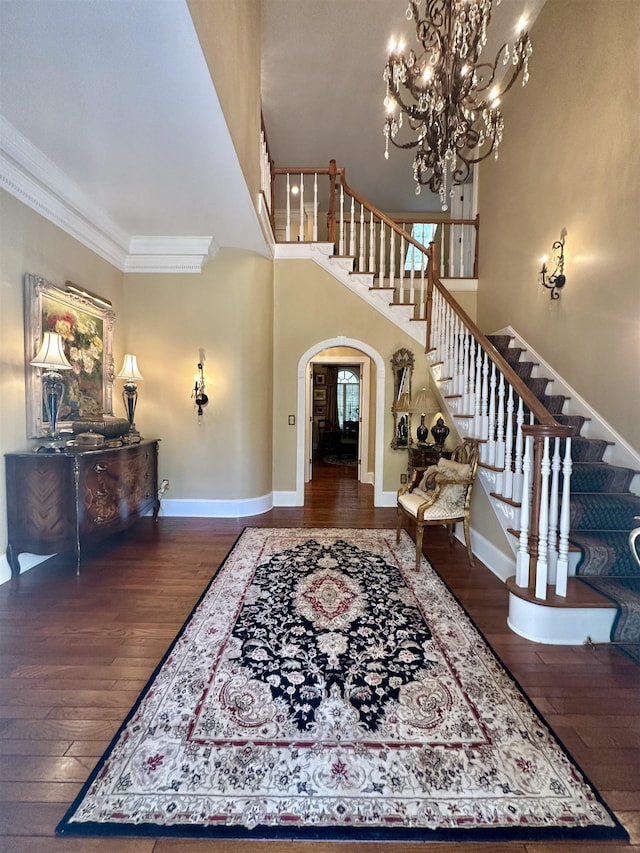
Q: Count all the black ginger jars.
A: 1